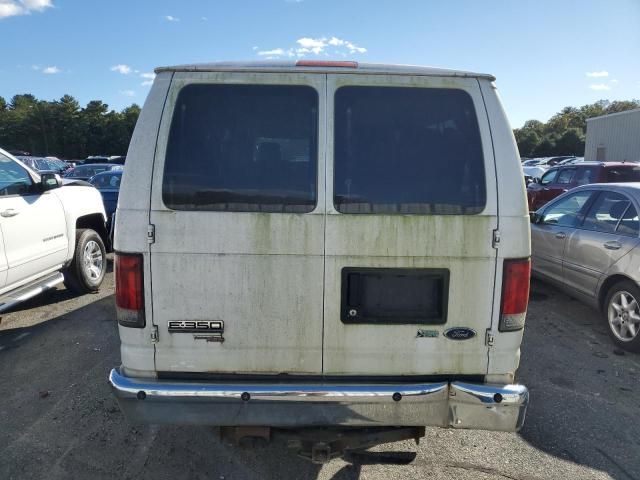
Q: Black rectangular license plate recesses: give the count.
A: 1